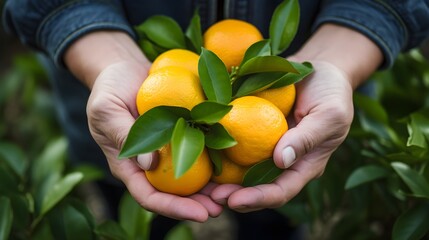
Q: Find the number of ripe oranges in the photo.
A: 7